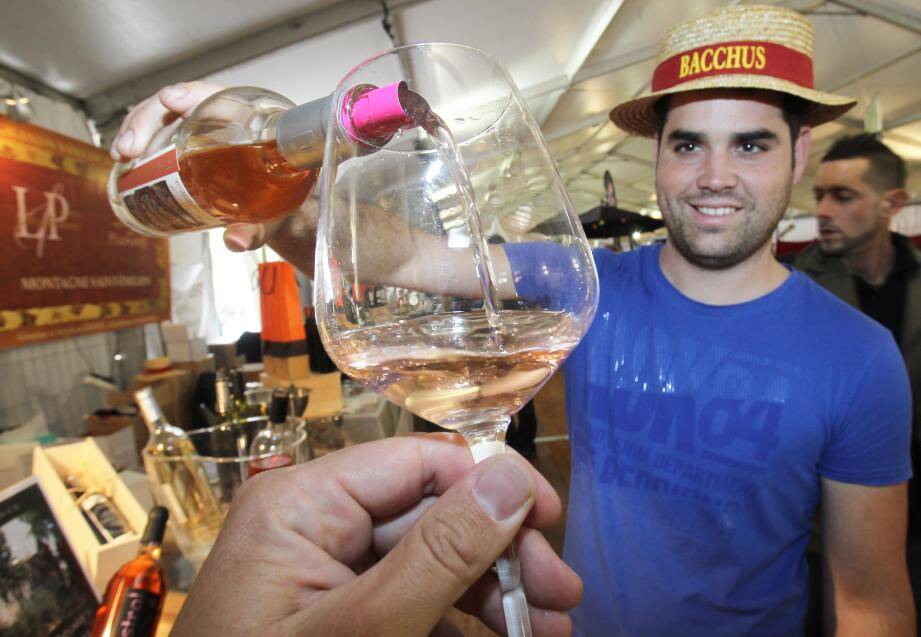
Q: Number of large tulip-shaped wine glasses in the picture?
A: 1